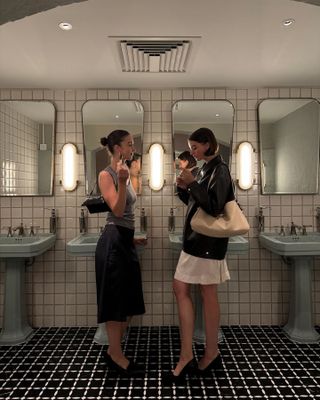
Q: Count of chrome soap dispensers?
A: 6